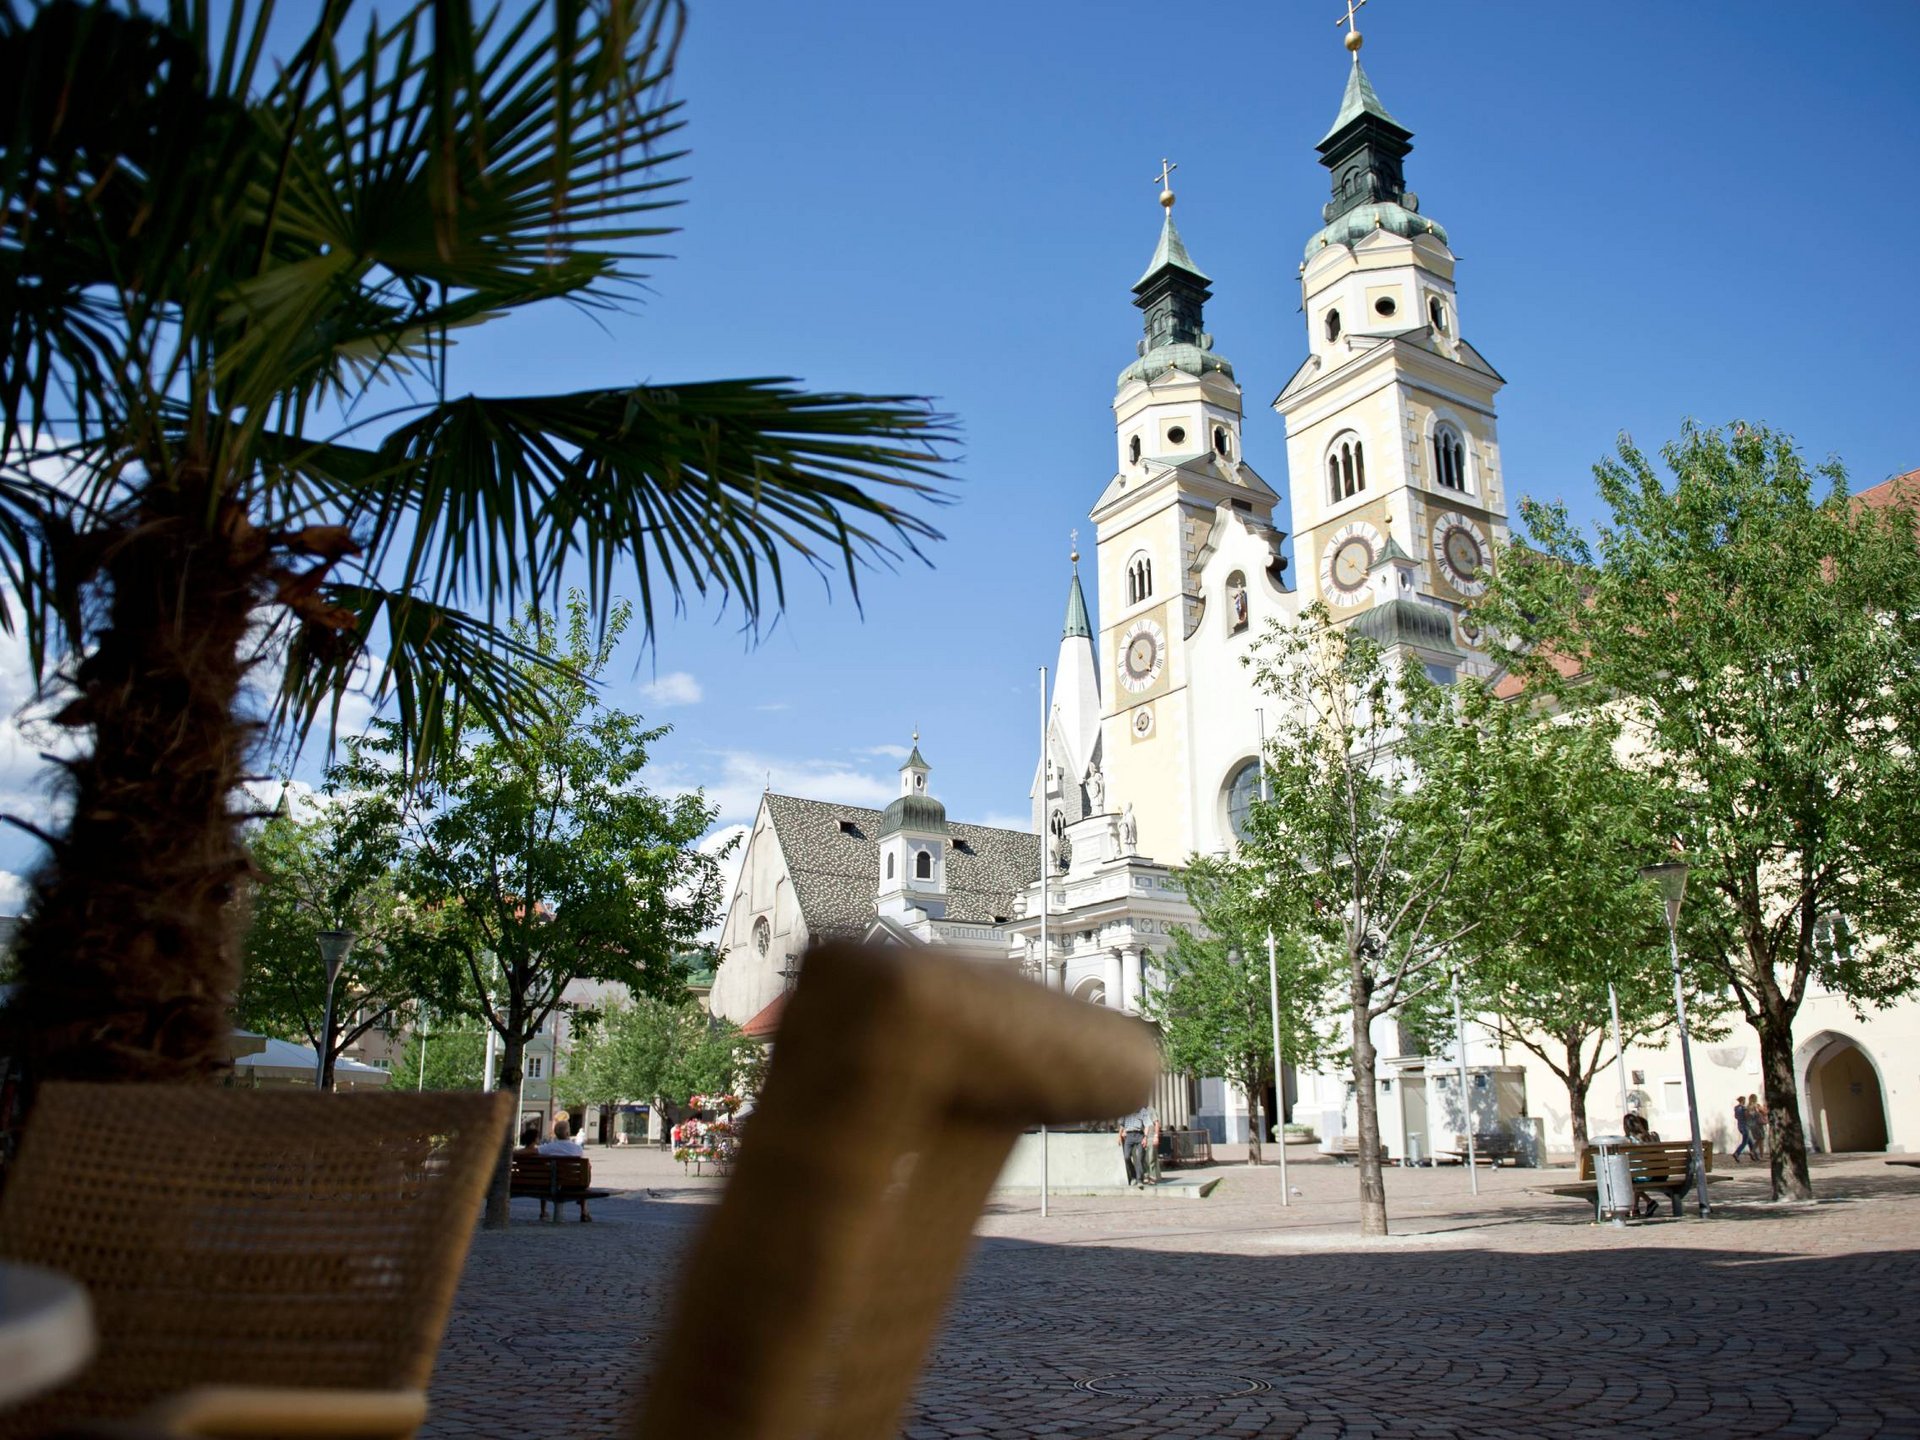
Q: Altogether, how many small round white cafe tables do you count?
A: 1